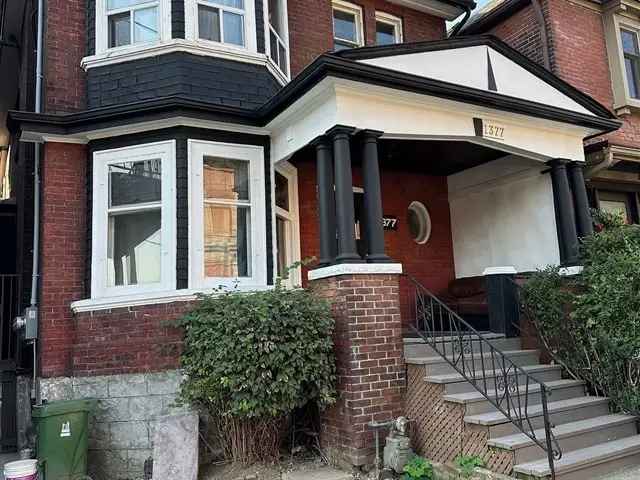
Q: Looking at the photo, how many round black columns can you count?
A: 5